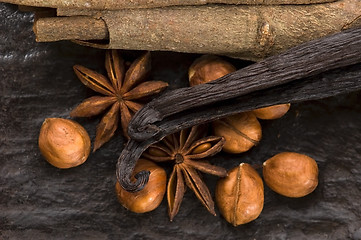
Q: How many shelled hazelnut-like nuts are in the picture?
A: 7